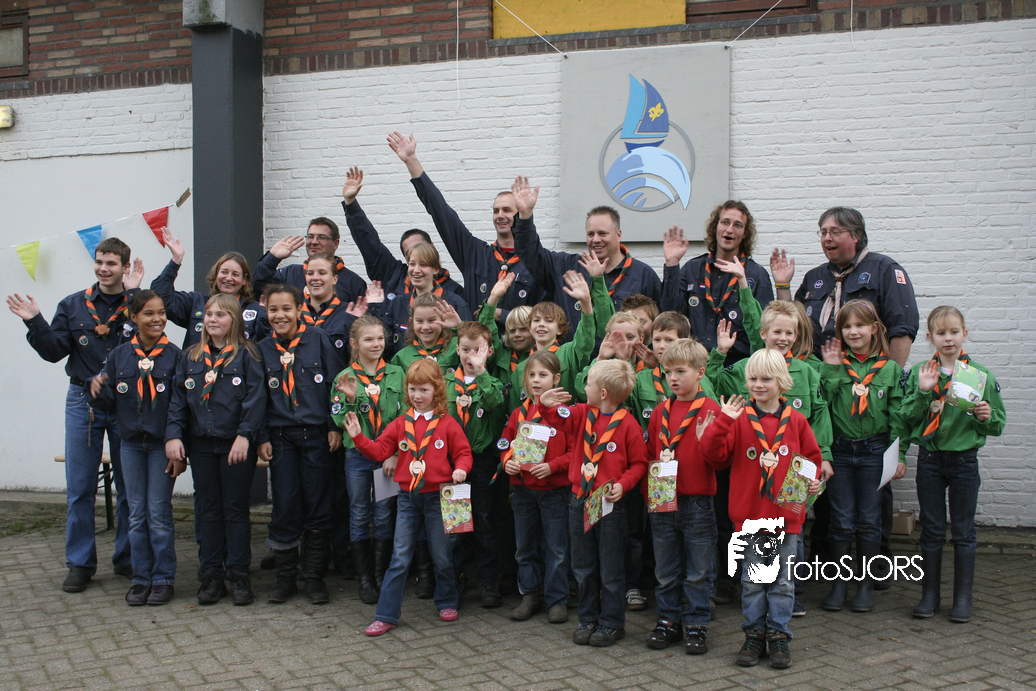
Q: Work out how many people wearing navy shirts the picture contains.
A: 13